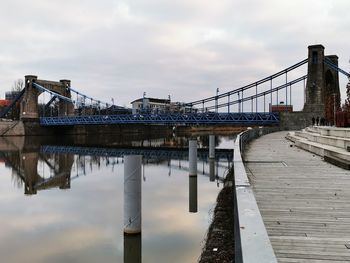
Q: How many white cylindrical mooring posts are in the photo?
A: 3